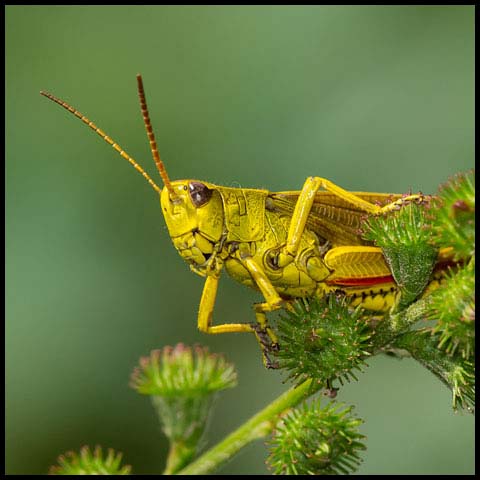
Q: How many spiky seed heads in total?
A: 8